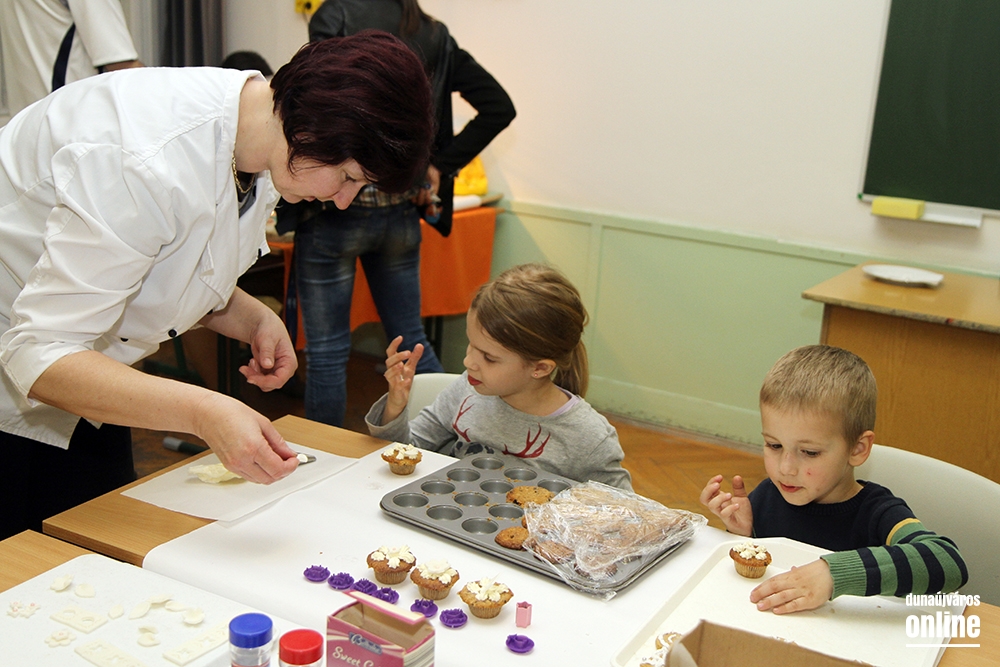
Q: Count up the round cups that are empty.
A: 11